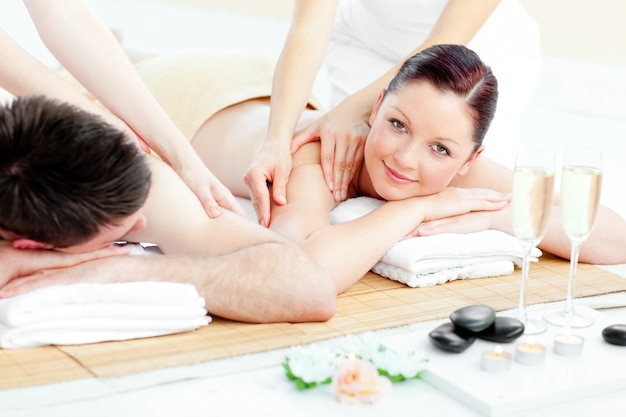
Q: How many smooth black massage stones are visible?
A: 4